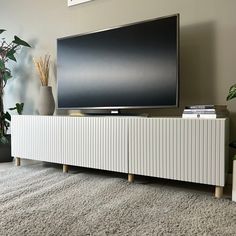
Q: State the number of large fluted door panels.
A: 3